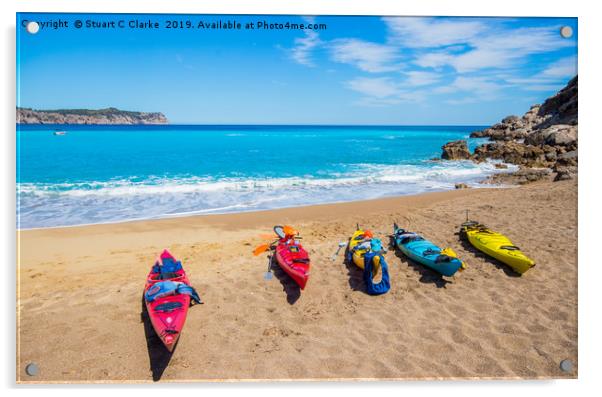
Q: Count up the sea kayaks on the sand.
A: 5